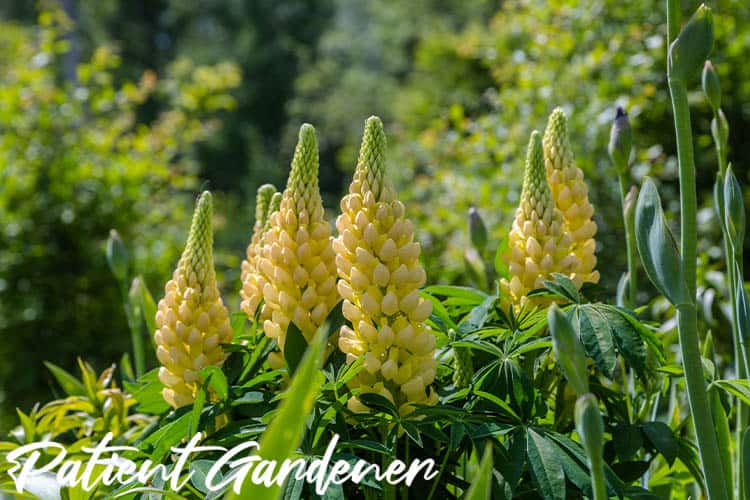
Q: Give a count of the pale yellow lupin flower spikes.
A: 7